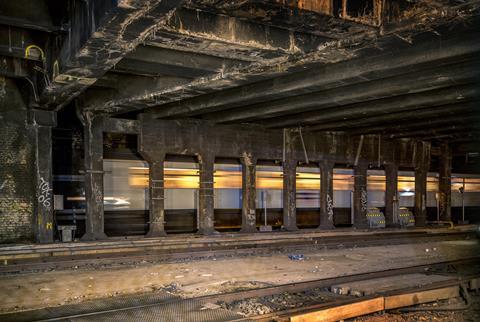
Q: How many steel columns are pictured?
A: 11